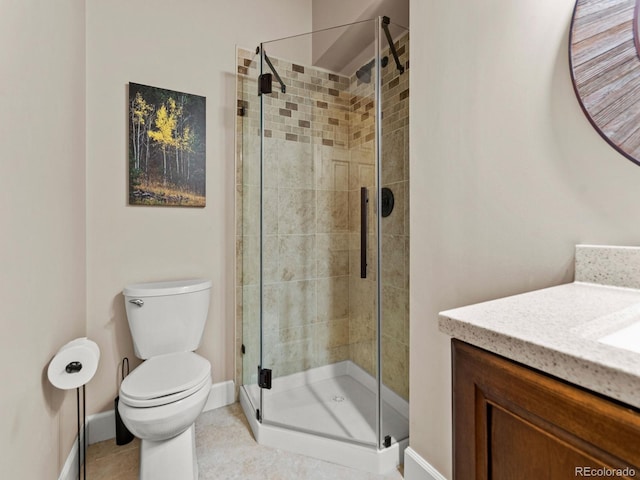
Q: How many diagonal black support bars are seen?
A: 2